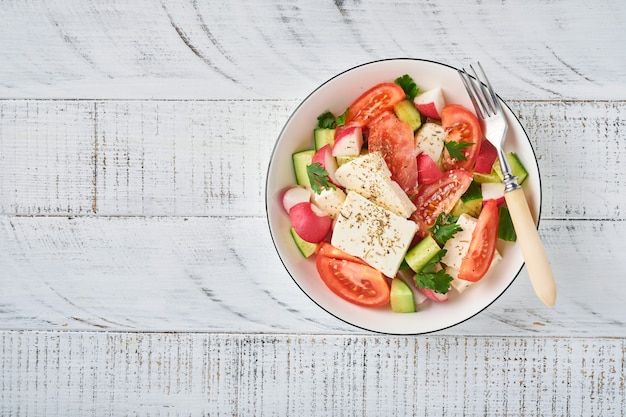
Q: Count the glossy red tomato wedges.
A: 6